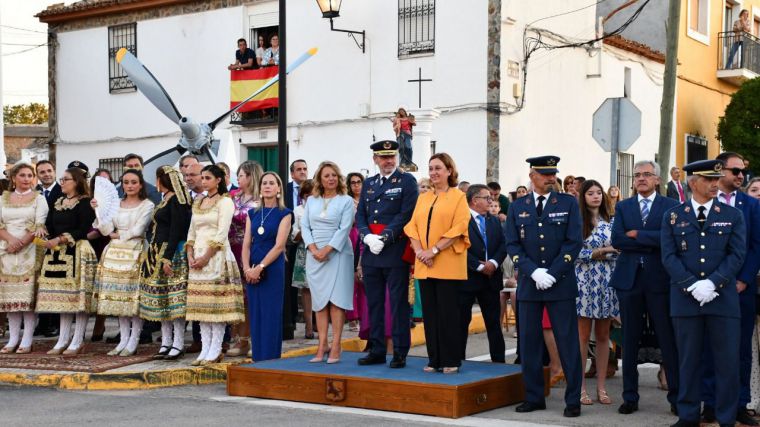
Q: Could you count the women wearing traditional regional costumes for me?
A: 5